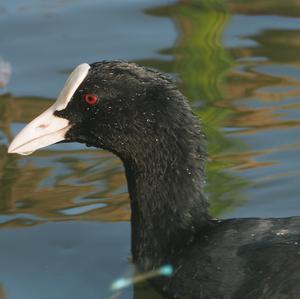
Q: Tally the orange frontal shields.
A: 0